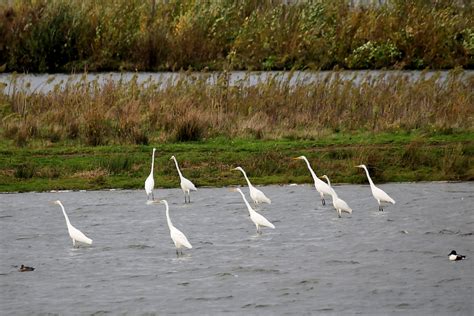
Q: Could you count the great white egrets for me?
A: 9